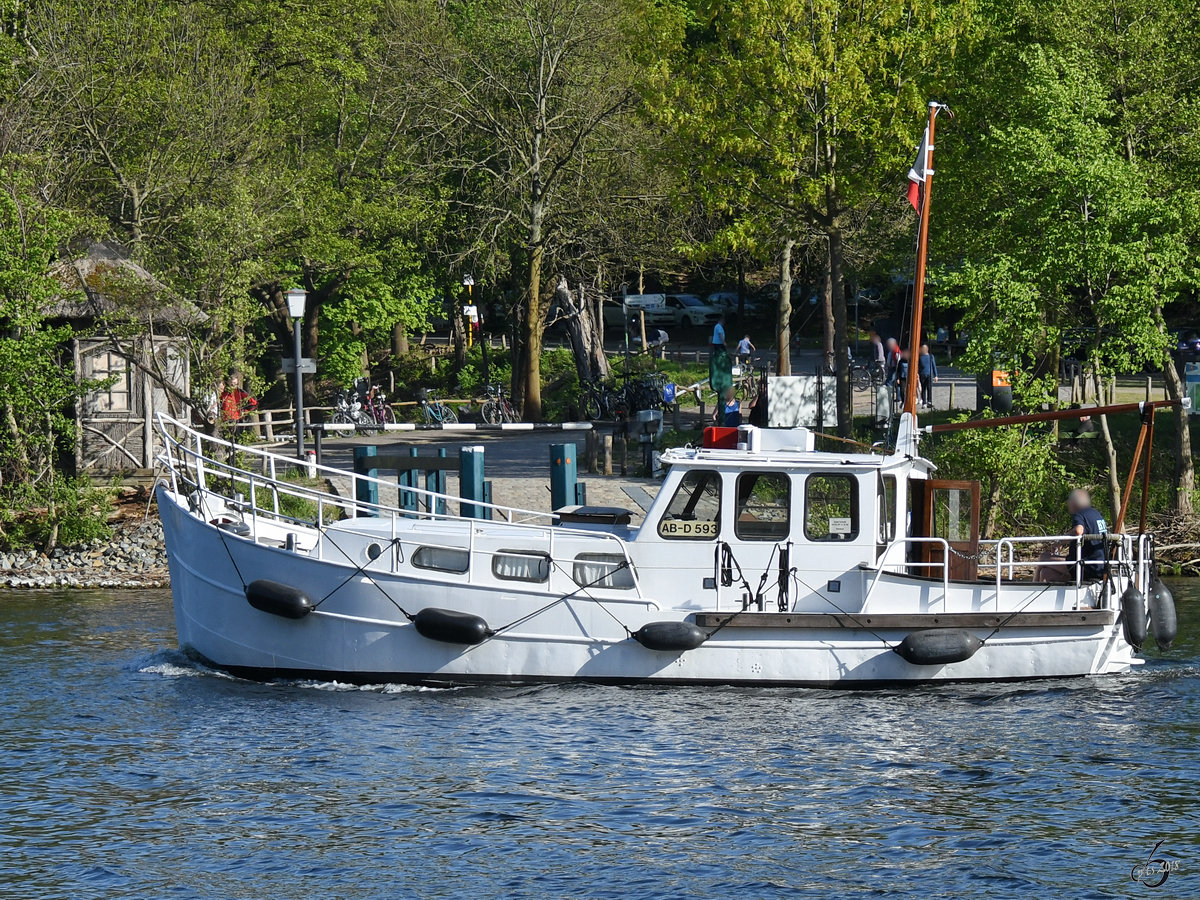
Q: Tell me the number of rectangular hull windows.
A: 3